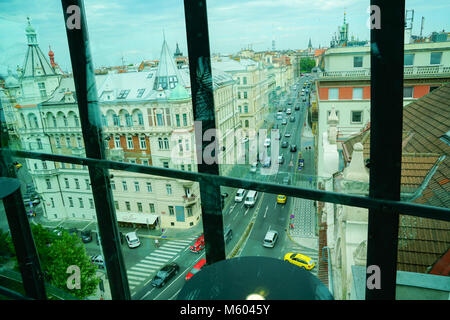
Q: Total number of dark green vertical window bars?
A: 4